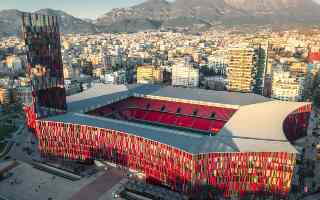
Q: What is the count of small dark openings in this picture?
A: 5